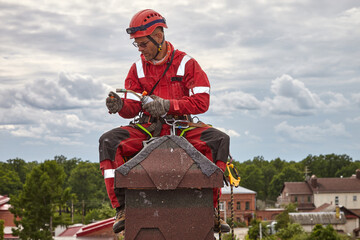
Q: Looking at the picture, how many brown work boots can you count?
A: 2